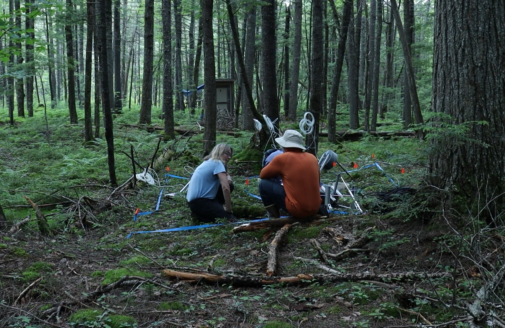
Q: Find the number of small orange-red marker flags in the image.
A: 7